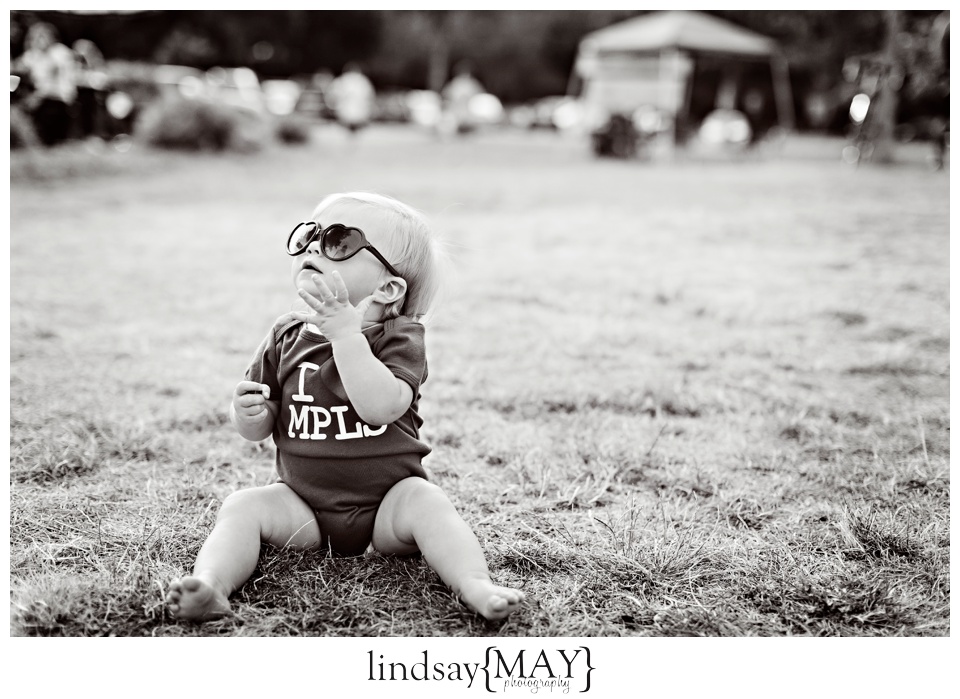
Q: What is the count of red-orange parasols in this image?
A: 0